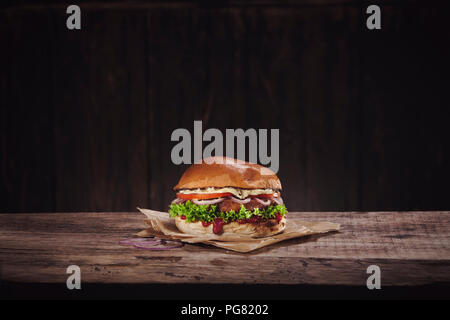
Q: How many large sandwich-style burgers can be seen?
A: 1